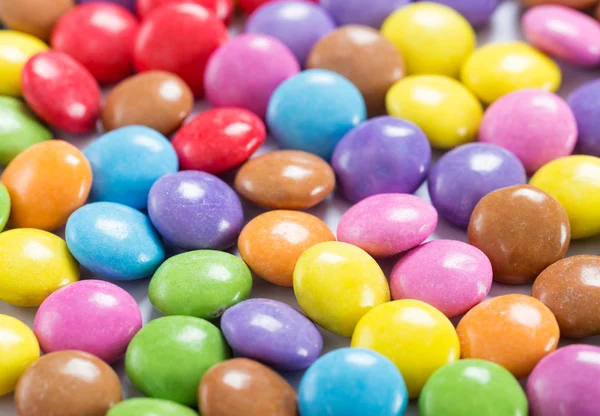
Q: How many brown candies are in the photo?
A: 8